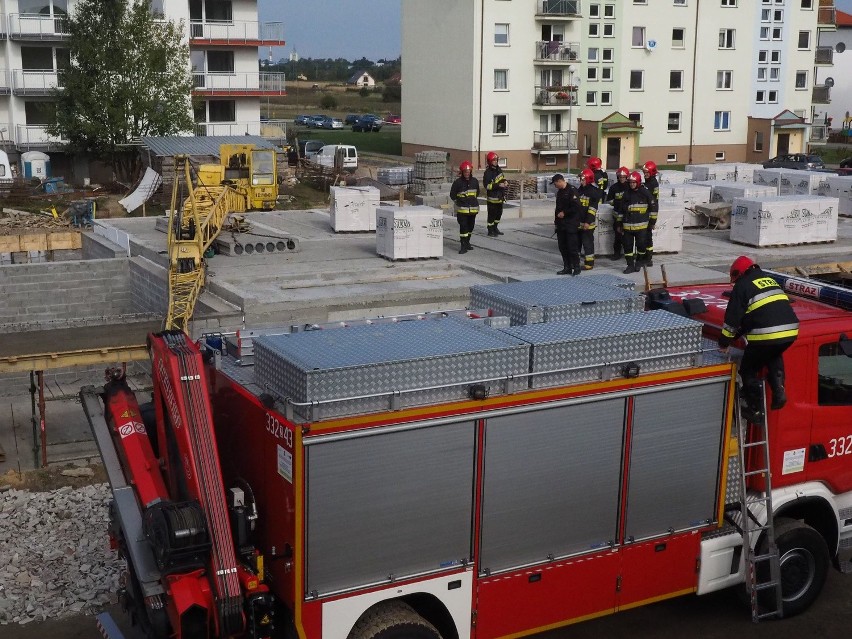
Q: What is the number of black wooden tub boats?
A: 0